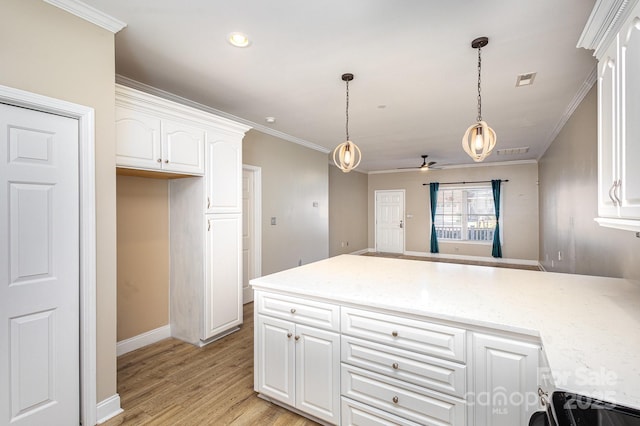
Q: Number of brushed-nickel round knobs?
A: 8